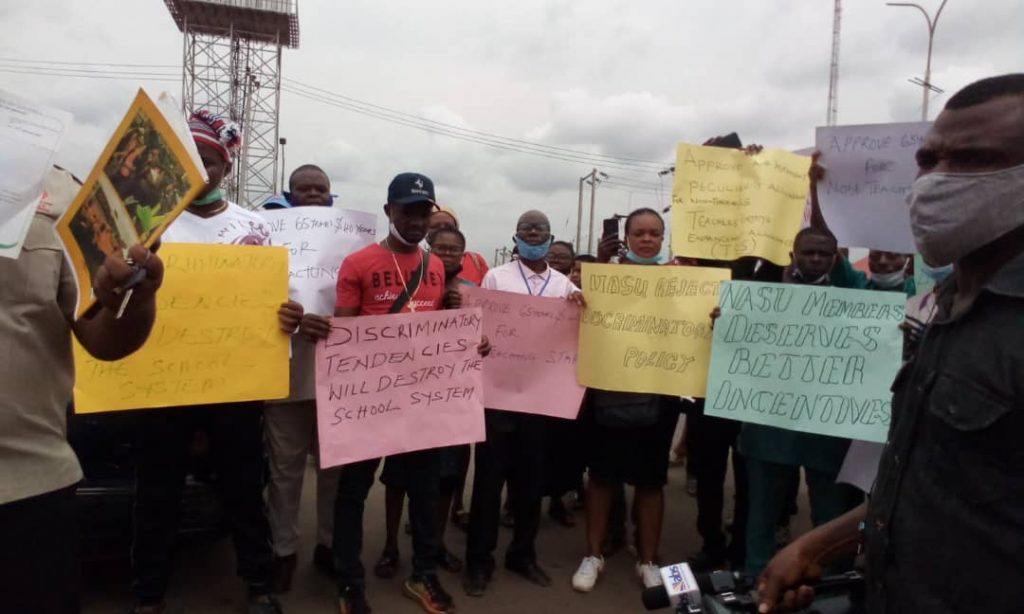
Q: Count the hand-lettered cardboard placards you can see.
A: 8